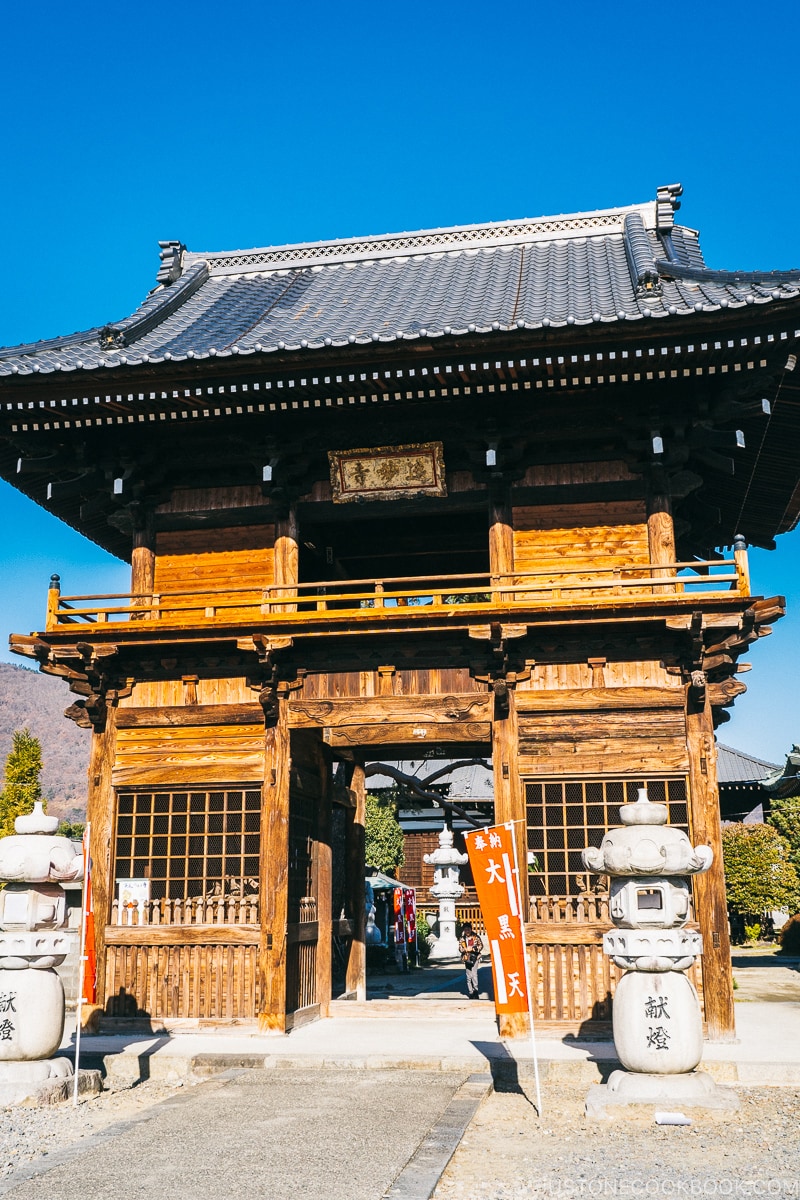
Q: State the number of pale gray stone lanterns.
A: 3